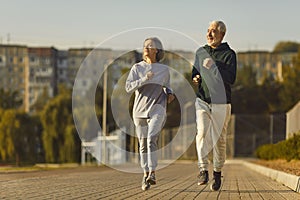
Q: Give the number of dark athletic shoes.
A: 2